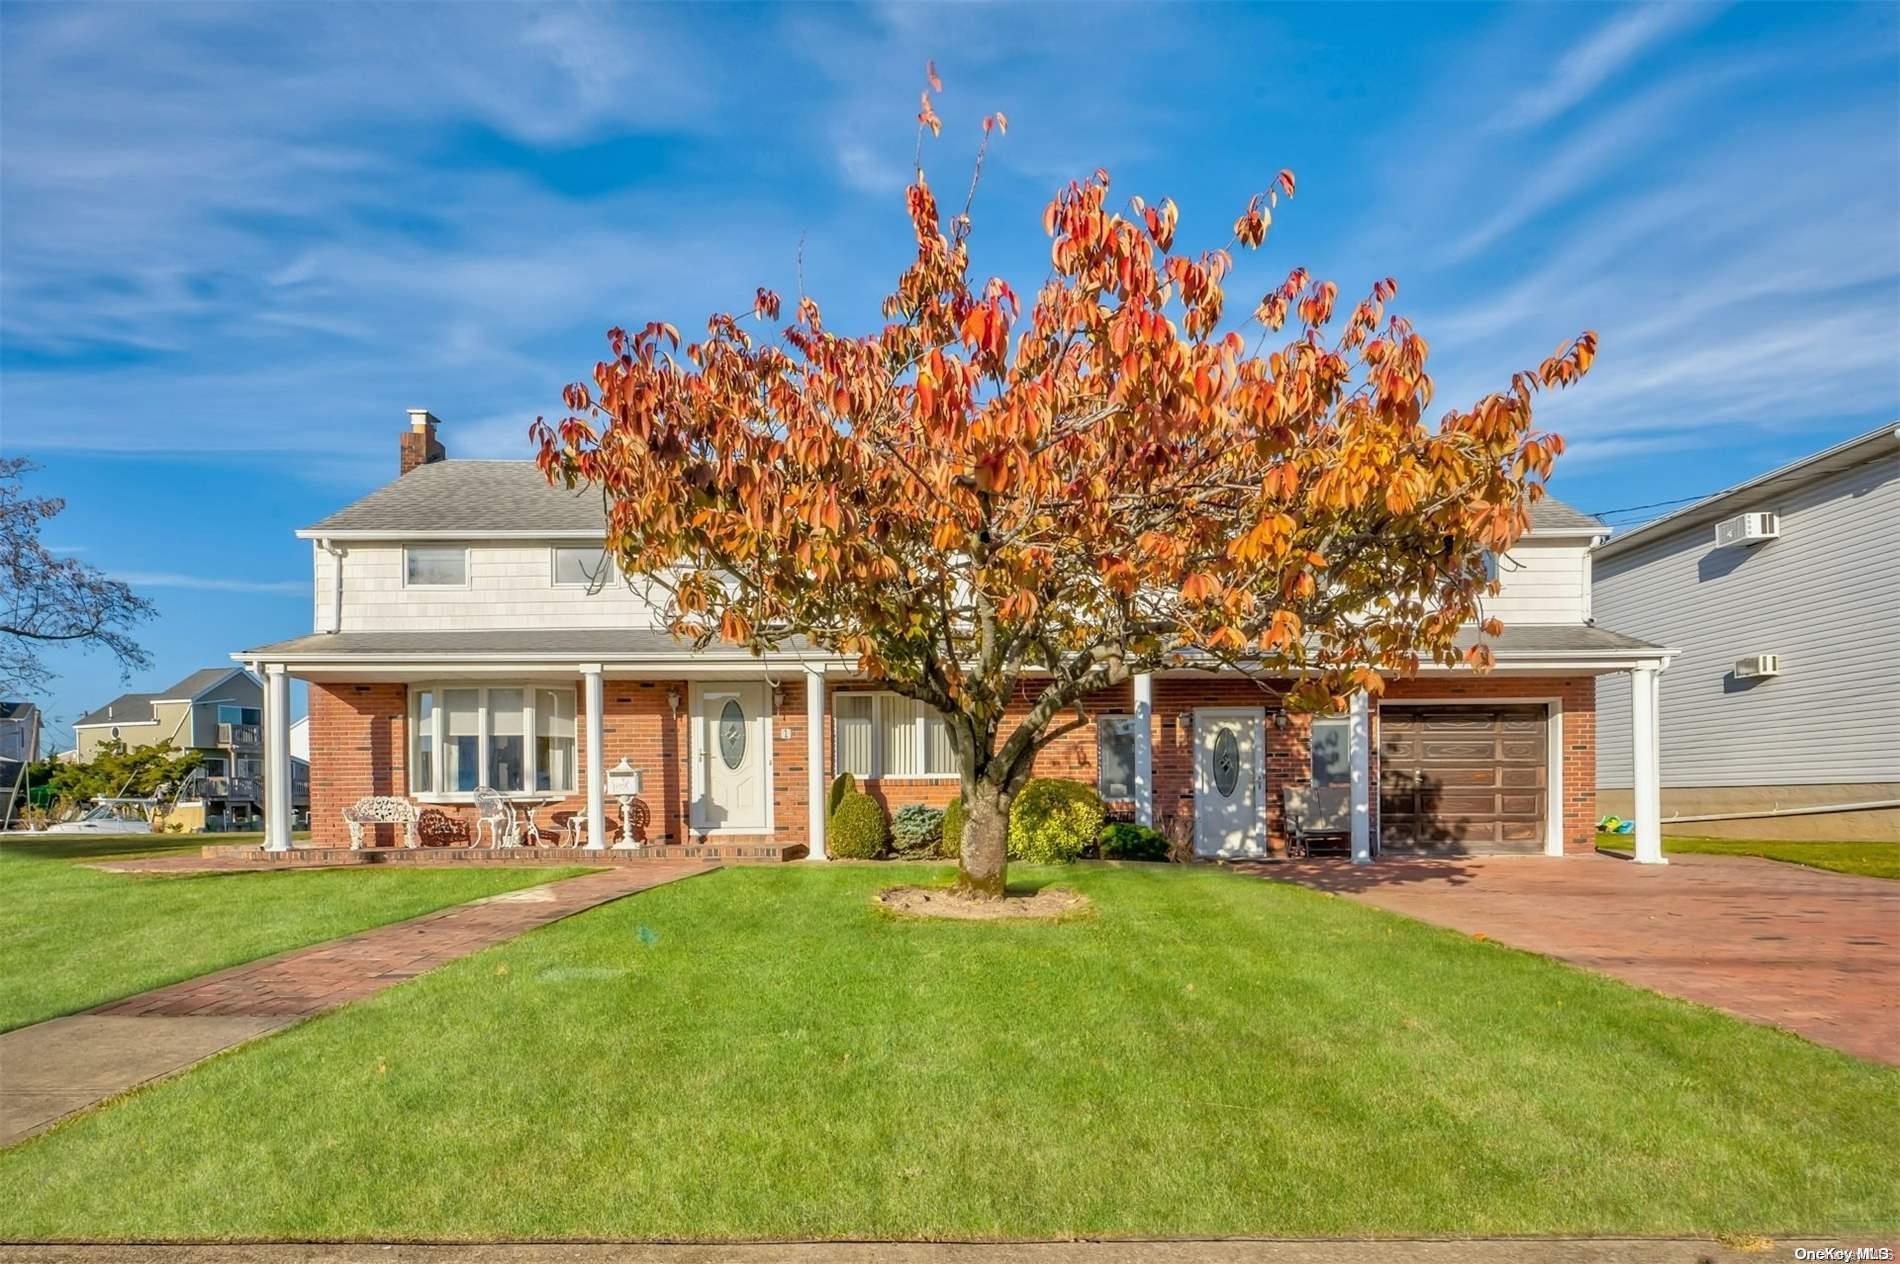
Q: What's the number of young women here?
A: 0